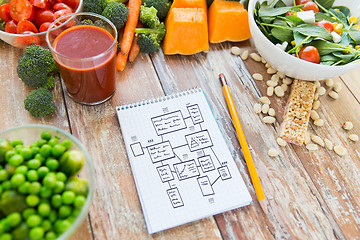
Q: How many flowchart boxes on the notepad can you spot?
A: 11